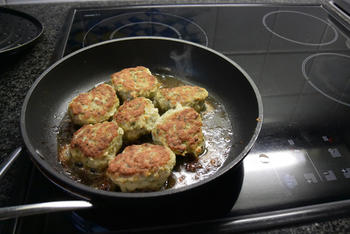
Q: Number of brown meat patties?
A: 7